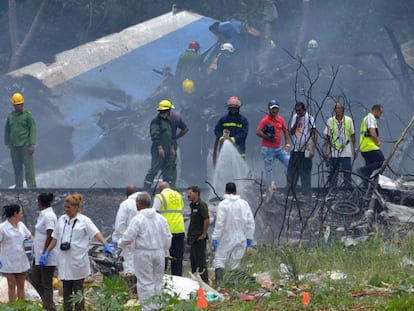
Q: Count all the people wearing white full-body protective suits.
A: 3